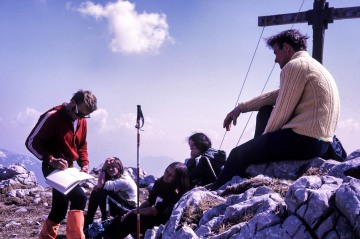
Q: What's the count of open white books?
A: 1